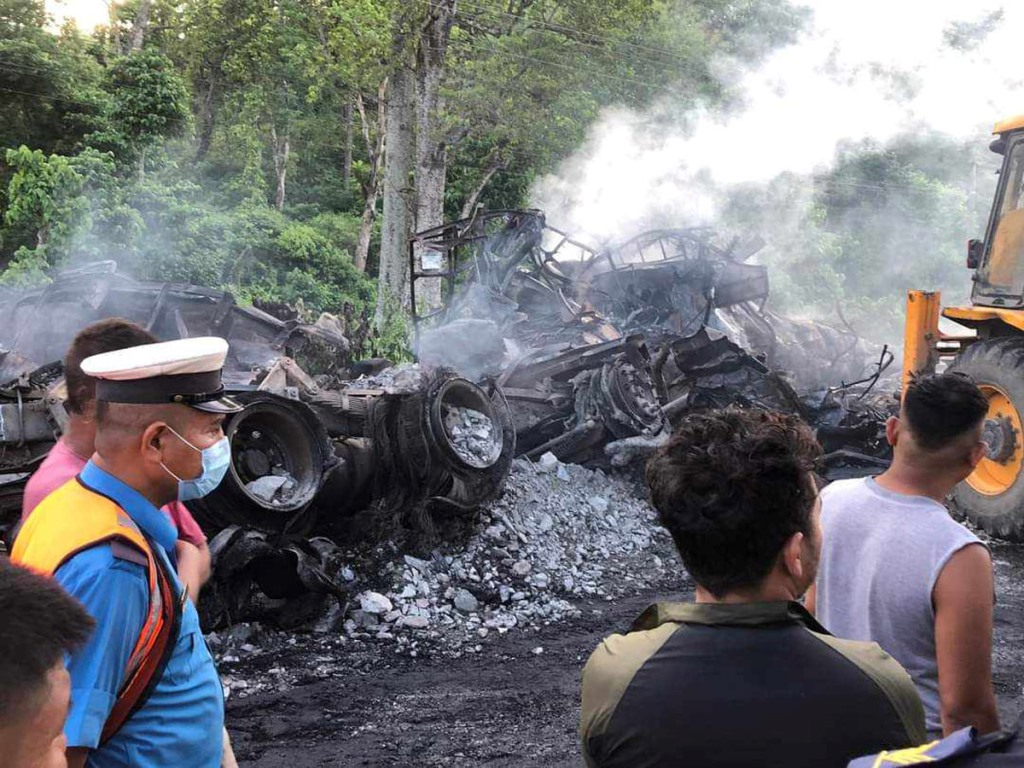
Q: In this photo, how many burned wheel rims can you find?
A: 3